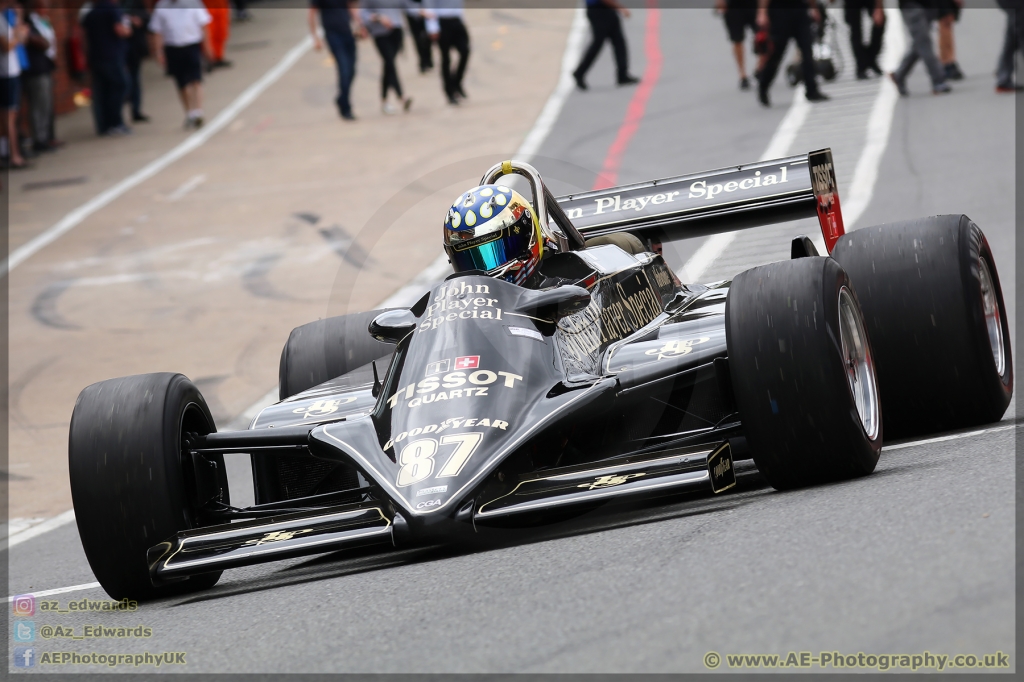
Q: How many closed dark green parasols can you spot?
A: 0